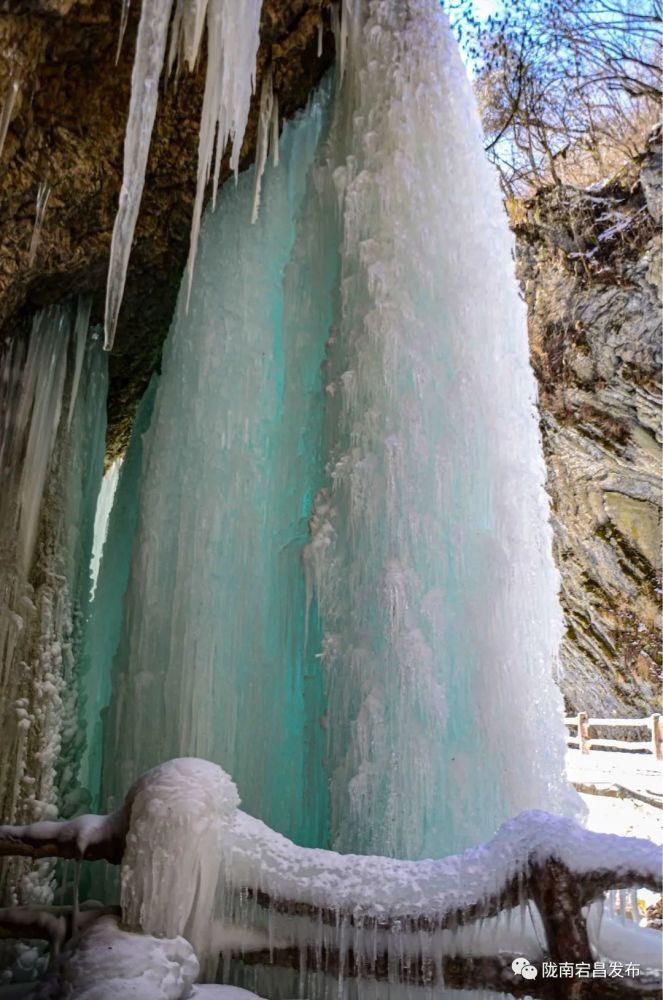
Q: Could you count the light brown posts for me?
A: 2